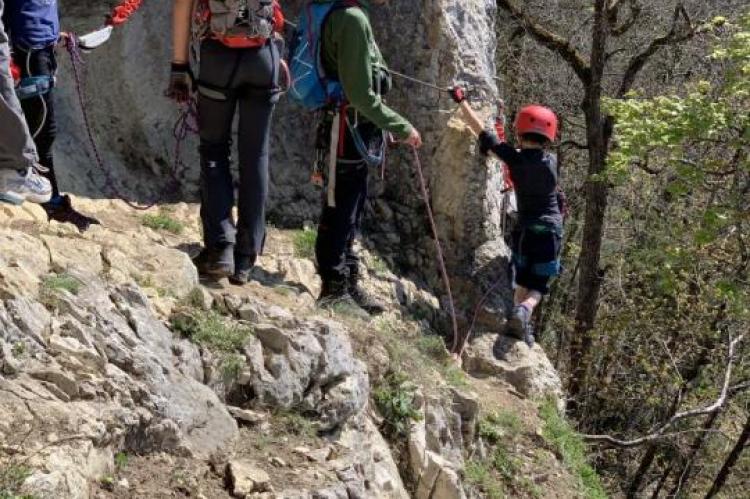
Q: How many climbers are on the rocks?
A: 5